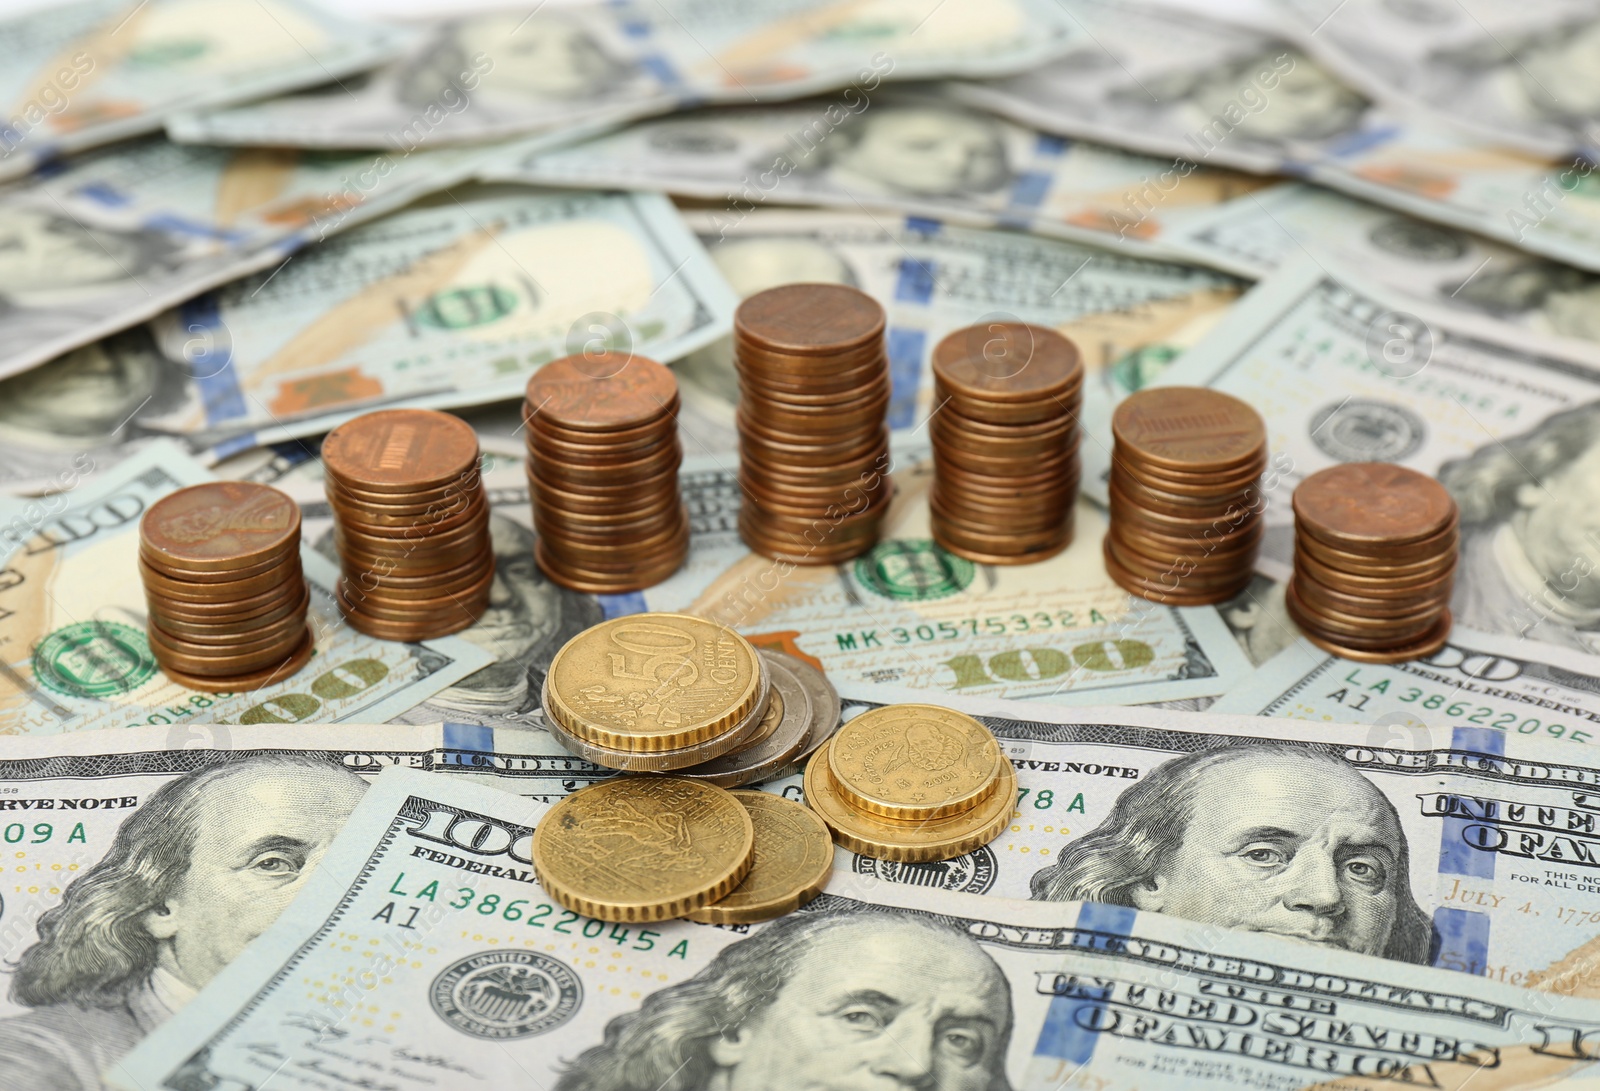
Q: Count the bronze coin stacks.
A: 7